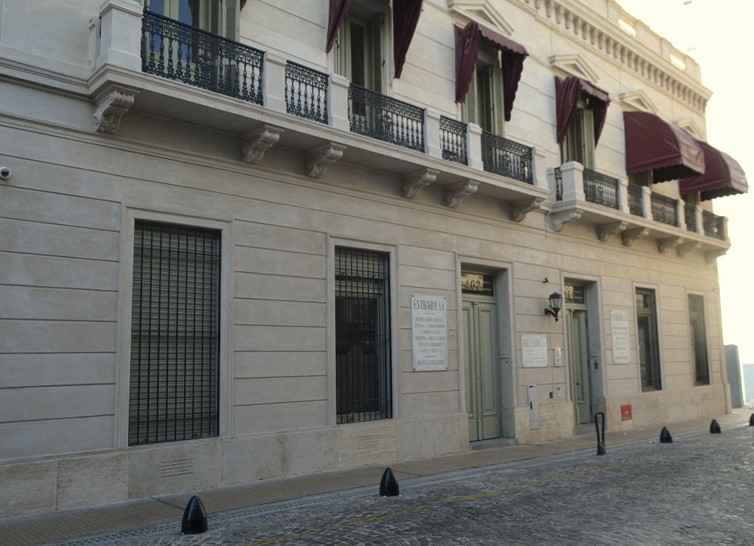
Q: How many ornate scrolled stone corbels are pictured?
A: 12